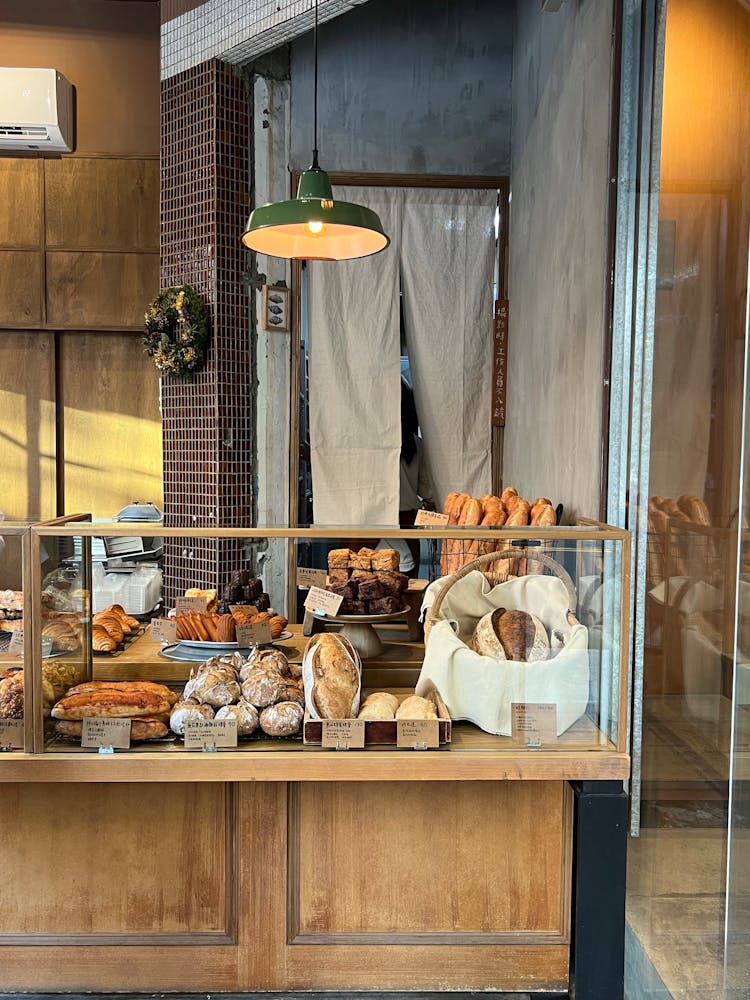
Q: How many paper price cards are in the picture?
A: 14